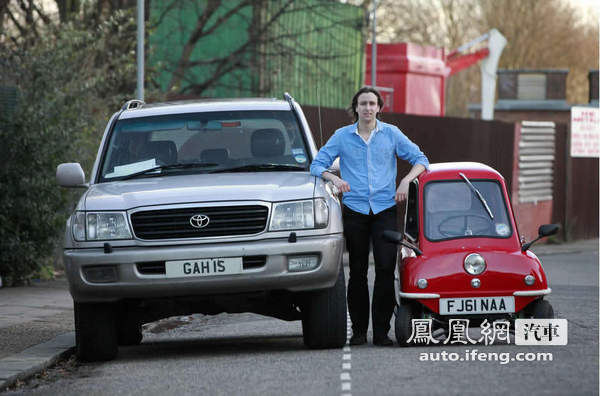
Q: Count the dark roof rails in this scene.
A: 2